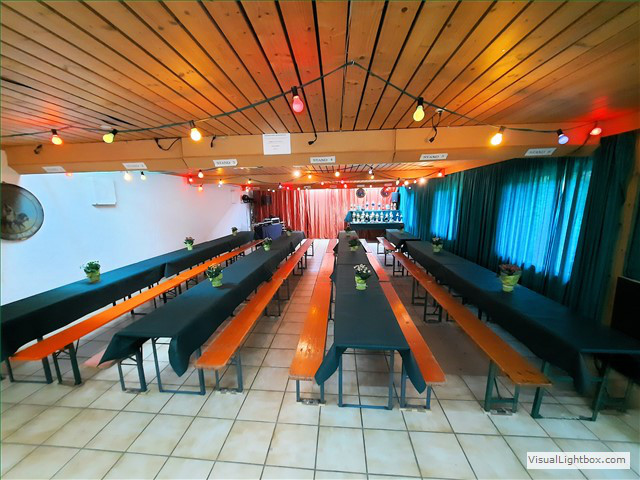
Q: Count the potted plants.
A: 12